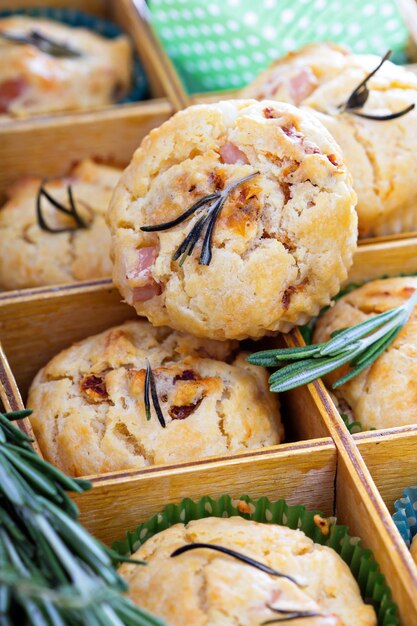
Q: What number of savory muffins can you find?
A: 7